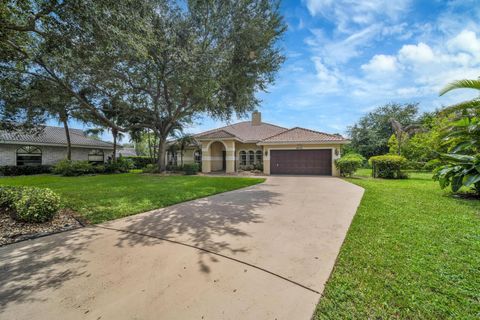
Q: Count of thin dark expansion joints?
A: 1